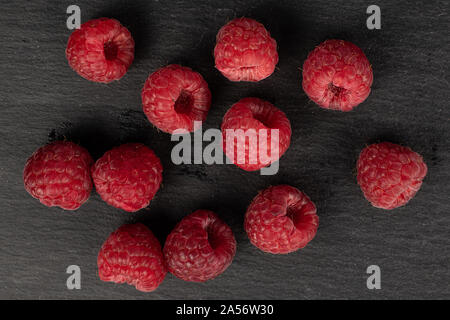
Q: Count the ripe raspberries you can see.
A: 11